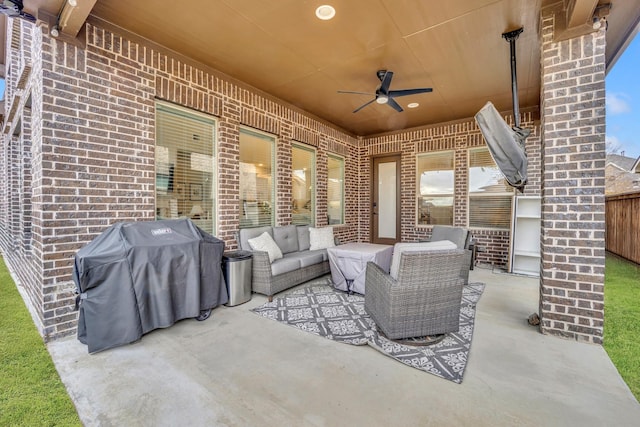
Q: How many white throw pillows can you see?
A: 2